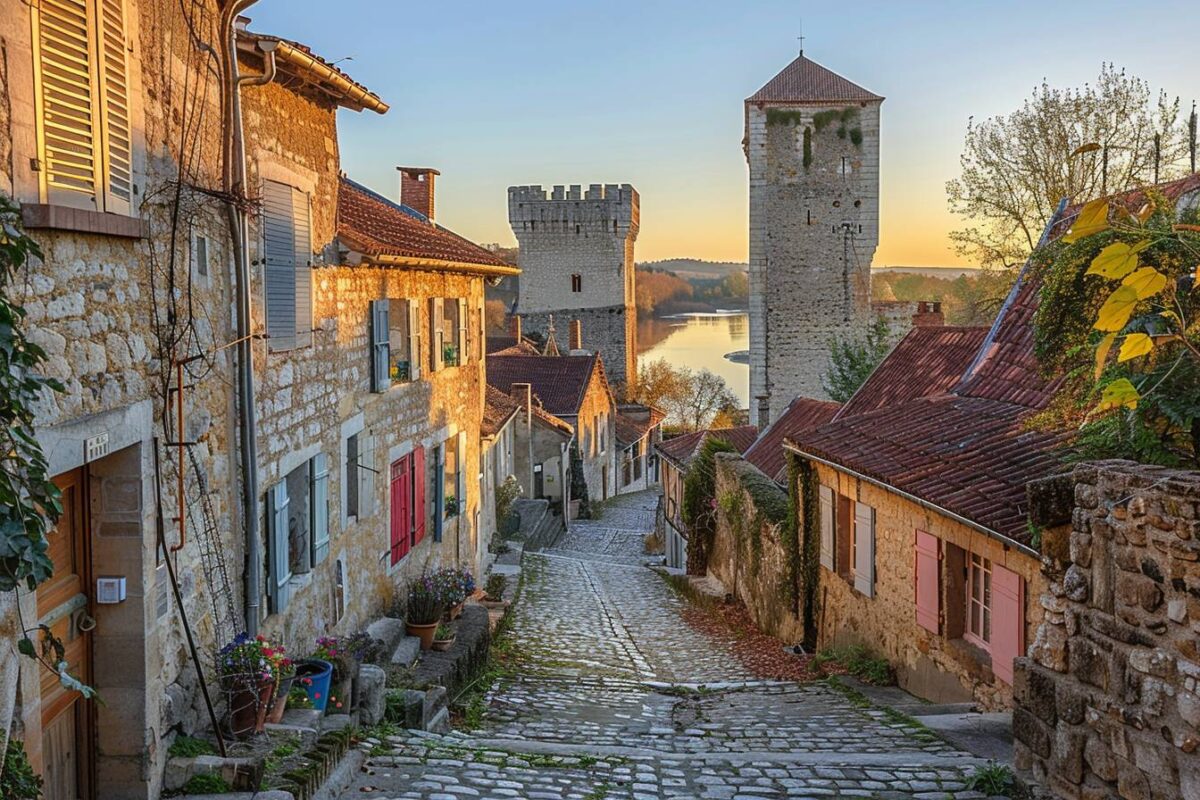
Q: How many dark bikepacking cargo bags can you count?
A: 0